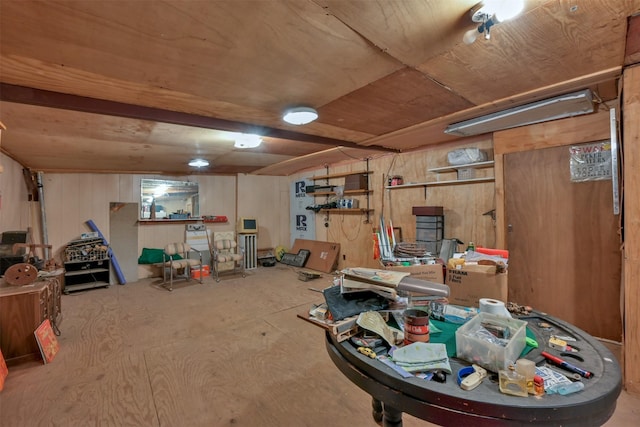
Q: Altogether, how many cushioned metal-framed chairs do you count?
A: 2